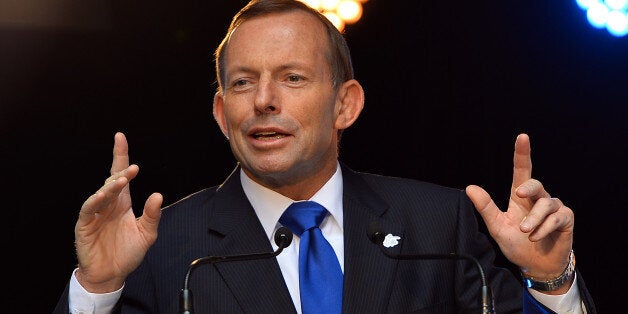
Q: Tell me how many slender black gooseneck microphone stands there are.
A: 2